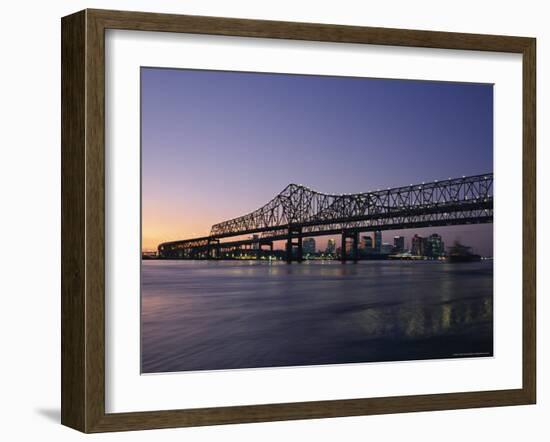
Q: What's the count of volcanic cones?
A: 0